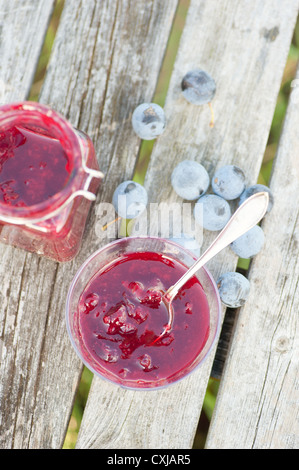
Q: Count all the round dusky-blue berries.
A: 10